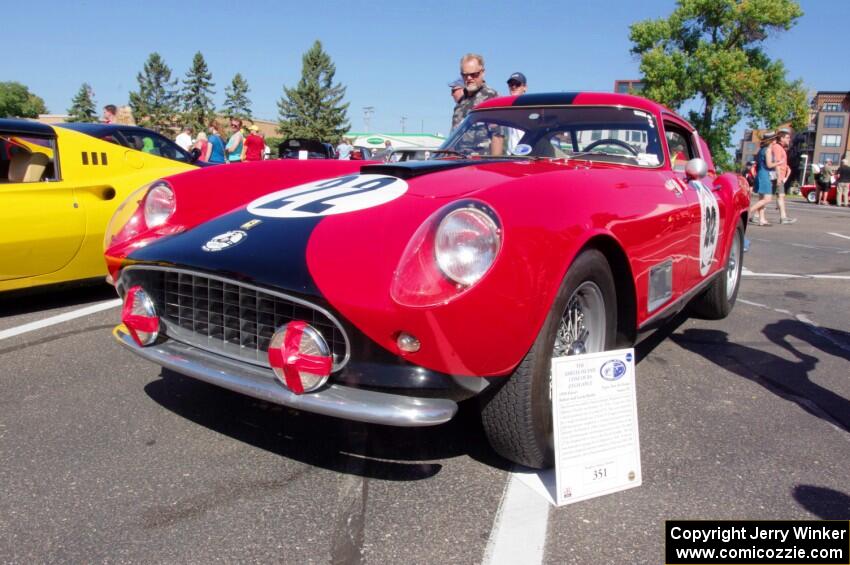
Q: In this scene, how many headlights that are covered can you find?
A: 2